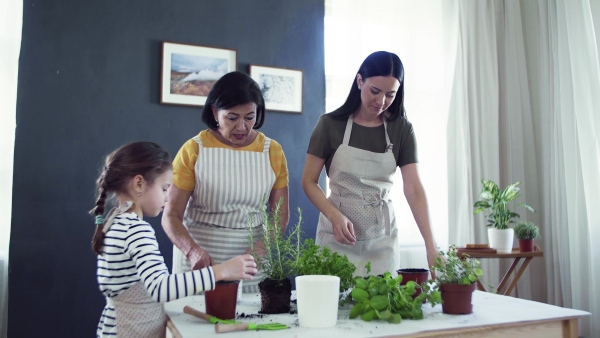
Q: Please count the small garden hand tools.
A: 2